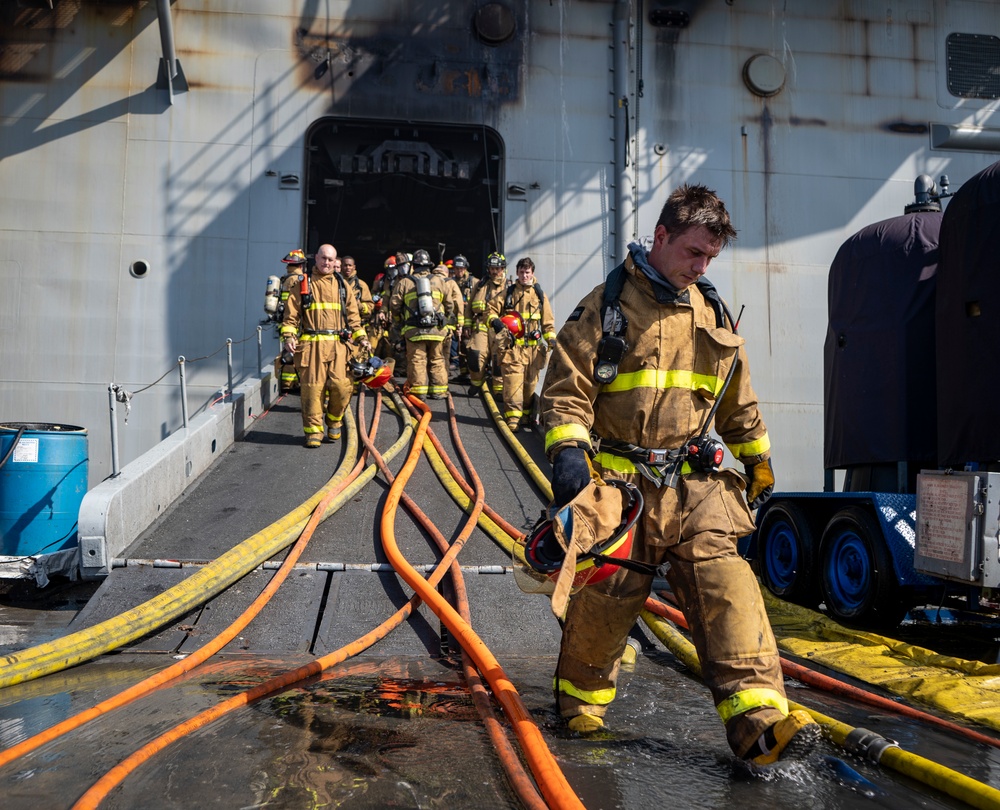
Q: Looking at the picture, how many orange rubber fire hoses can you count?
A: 5